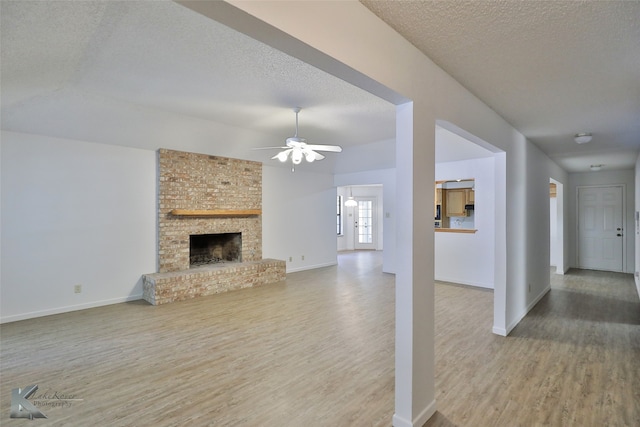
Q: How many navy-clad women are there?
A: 0